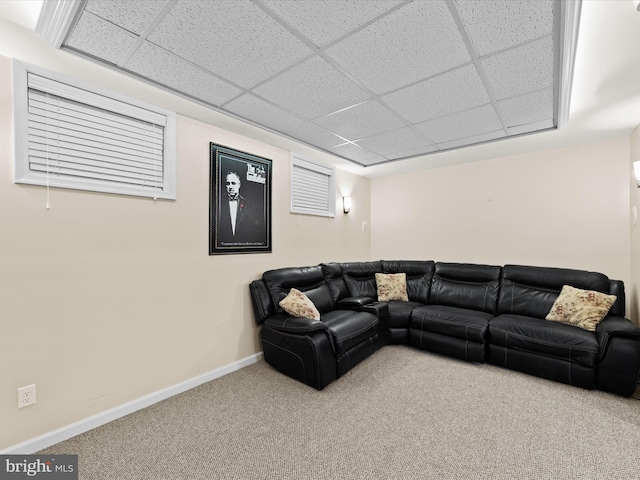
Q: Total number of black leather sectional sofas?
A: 1